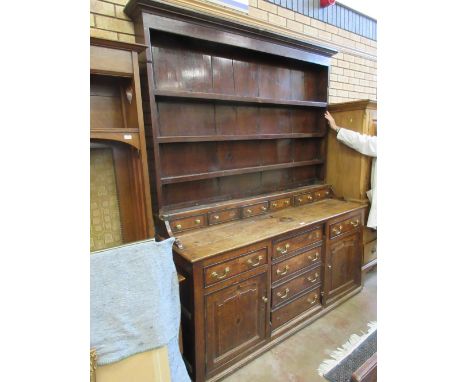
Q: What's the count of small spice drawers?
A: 6